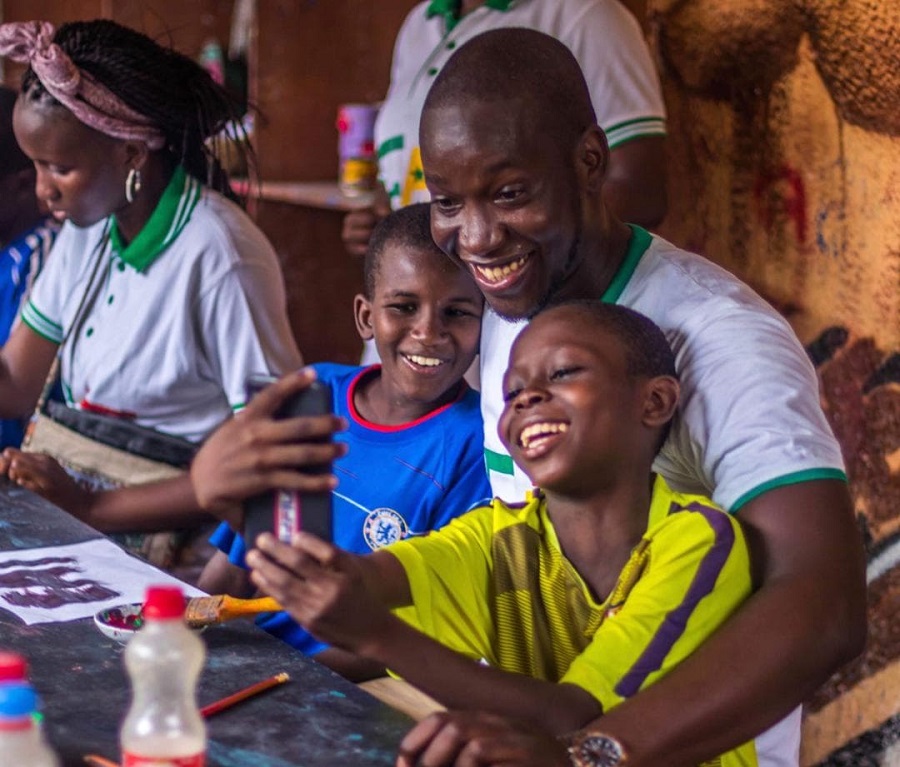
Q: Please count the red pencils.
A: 1